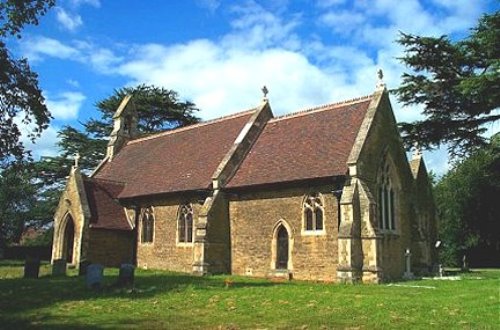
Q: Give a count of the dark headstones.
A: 4